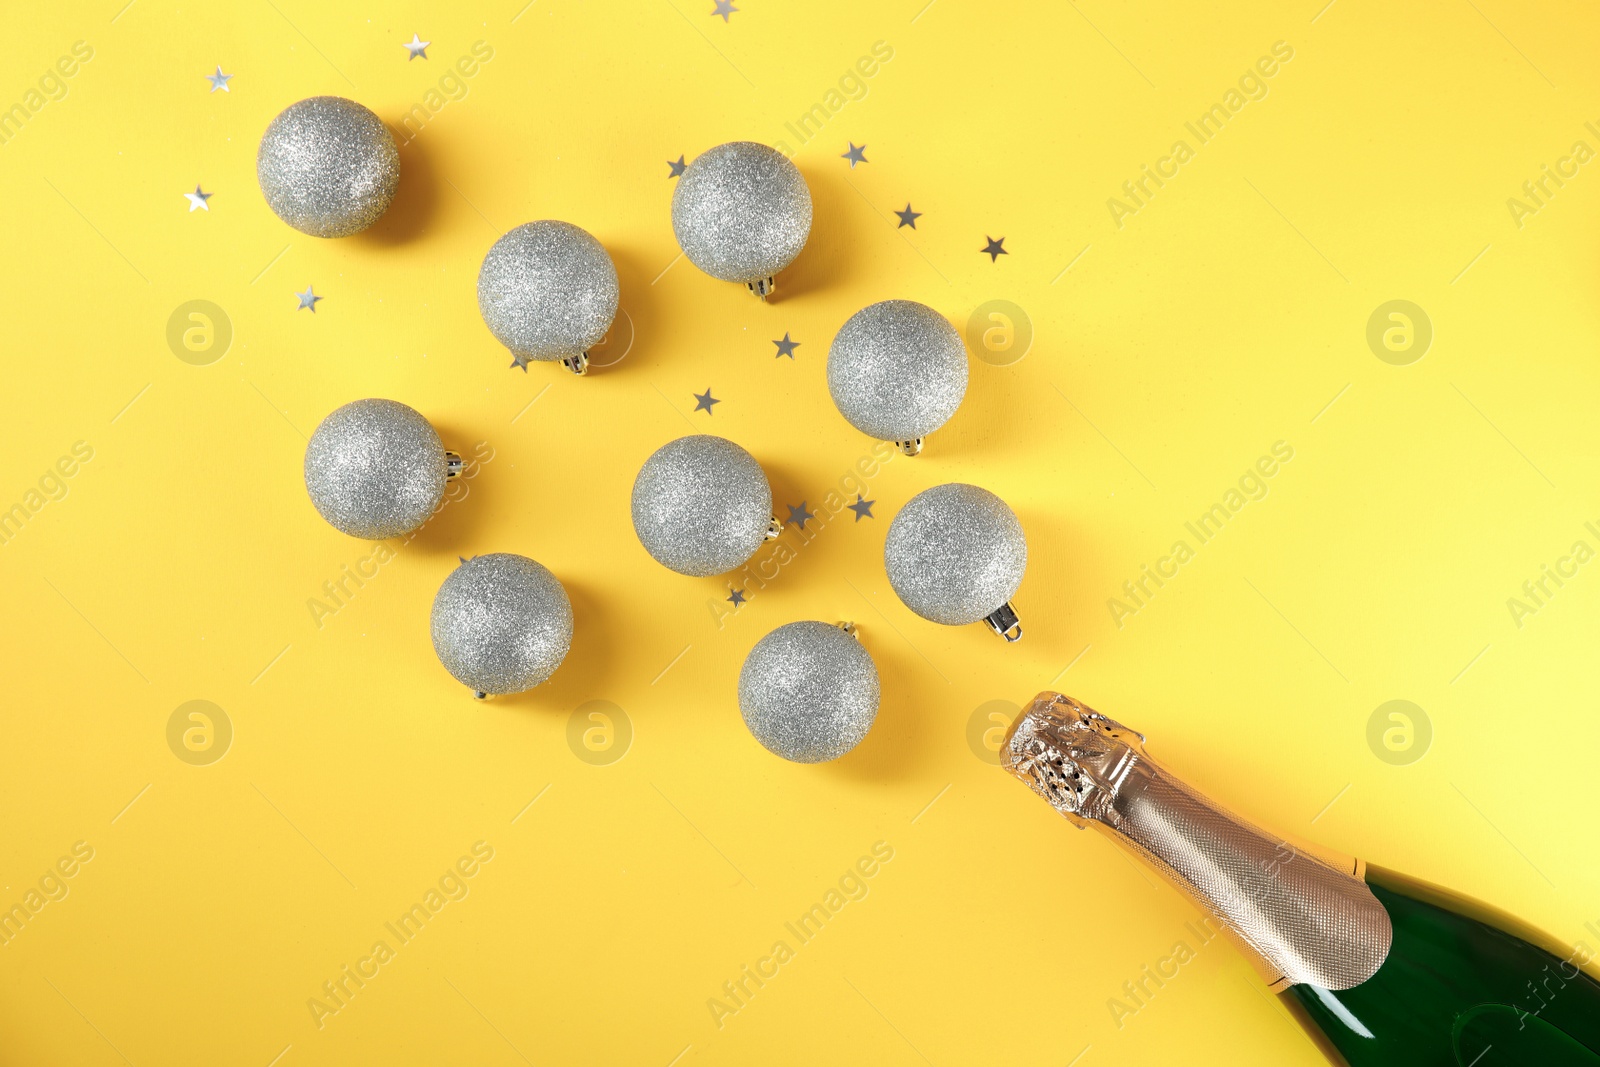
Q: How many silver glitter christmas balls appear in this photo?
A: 9